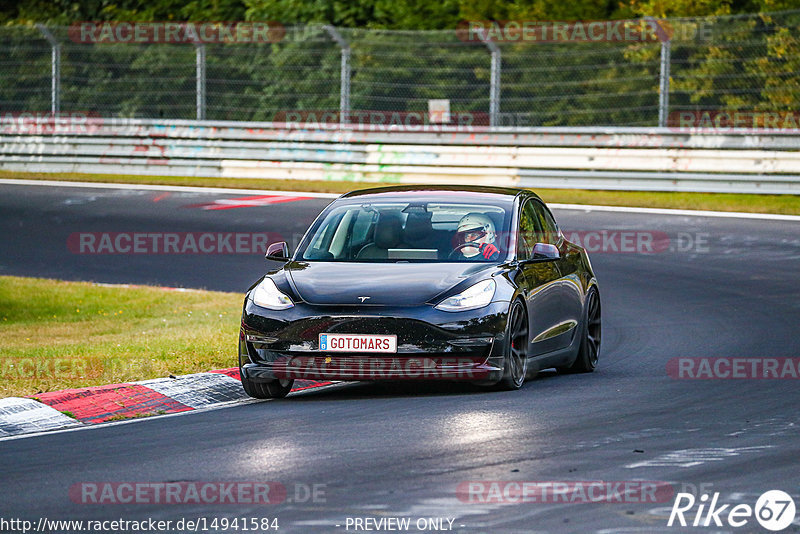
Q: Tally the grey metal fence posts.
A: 5